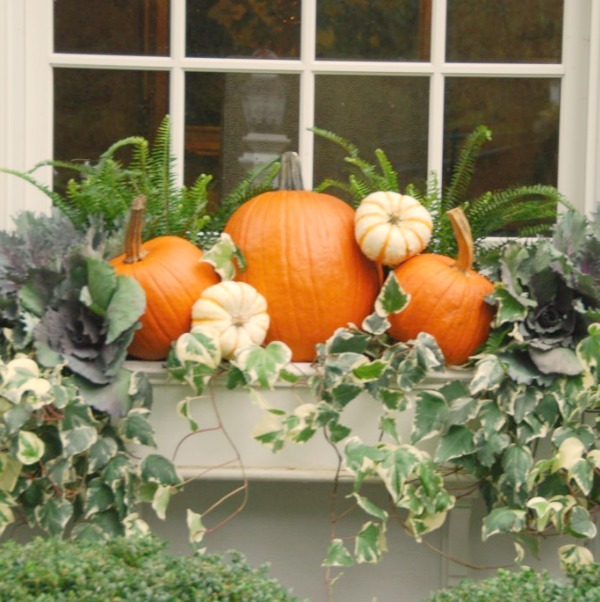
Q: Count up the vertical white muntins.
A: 3